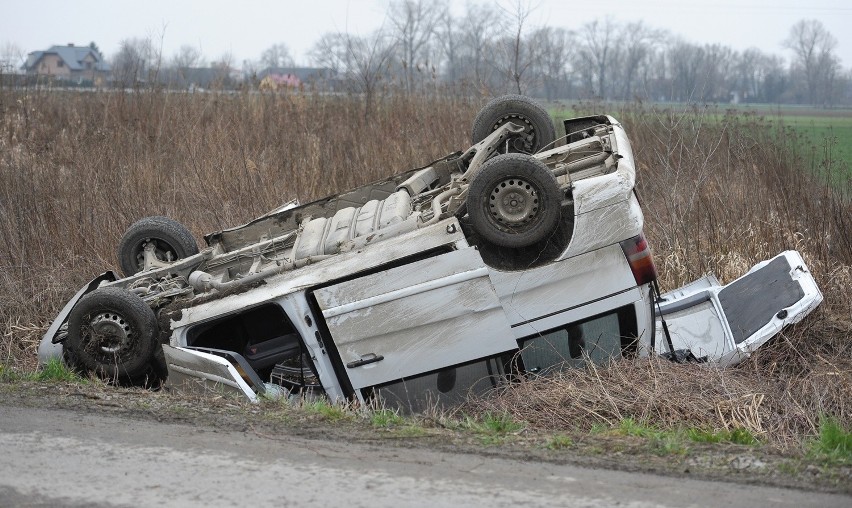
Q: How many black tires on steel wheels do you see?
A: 4